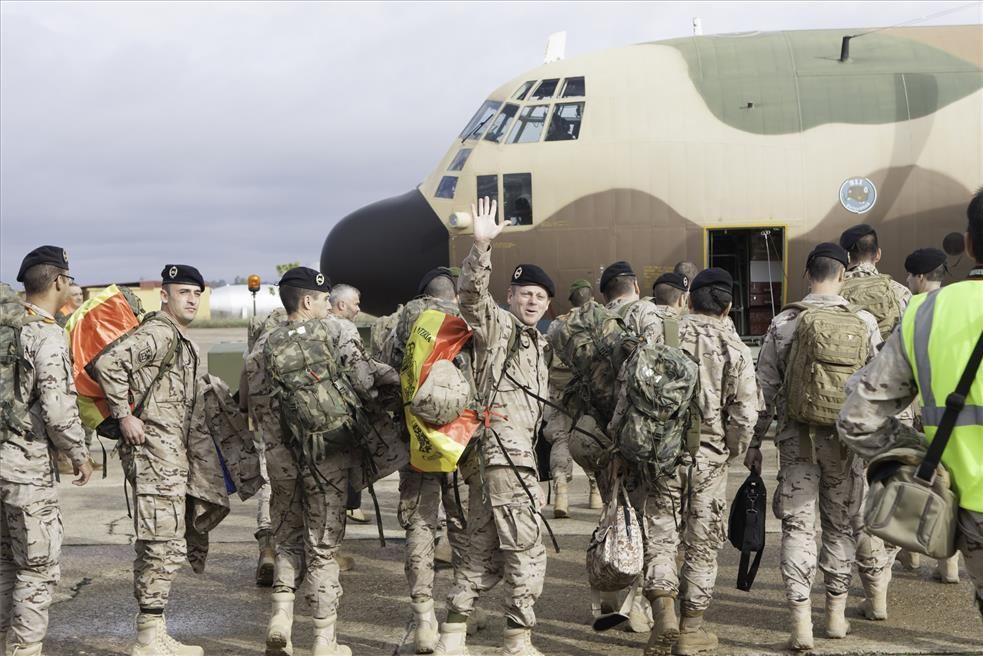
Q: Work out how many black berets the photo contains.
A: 11